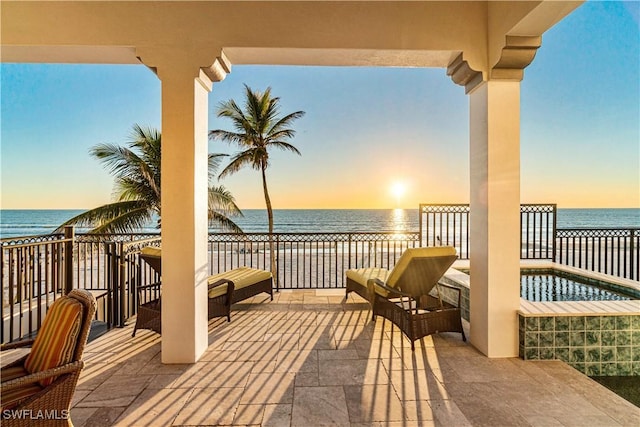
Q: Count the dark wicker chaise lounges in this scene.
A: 2